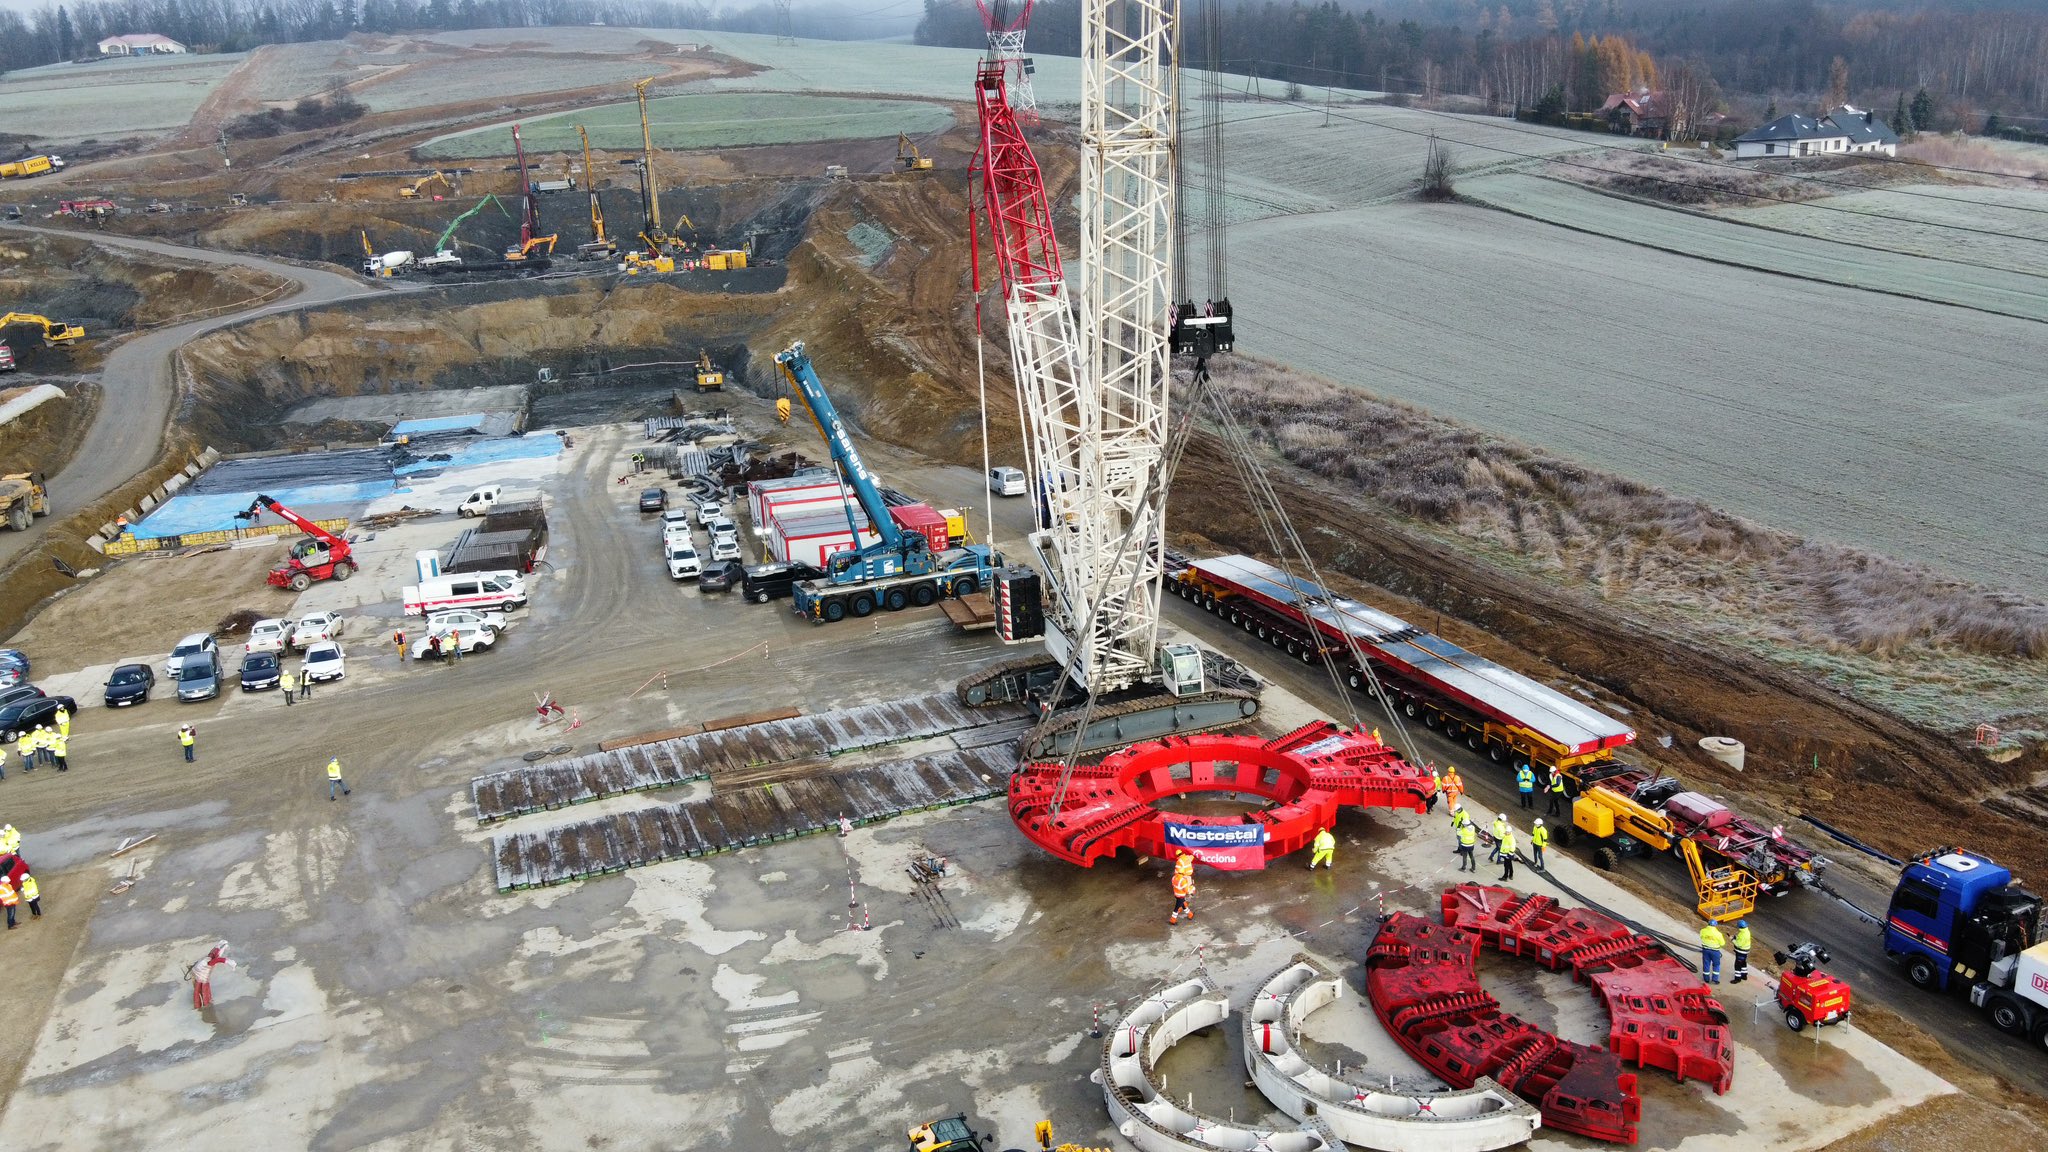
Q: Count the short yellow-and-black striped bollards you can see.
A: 0